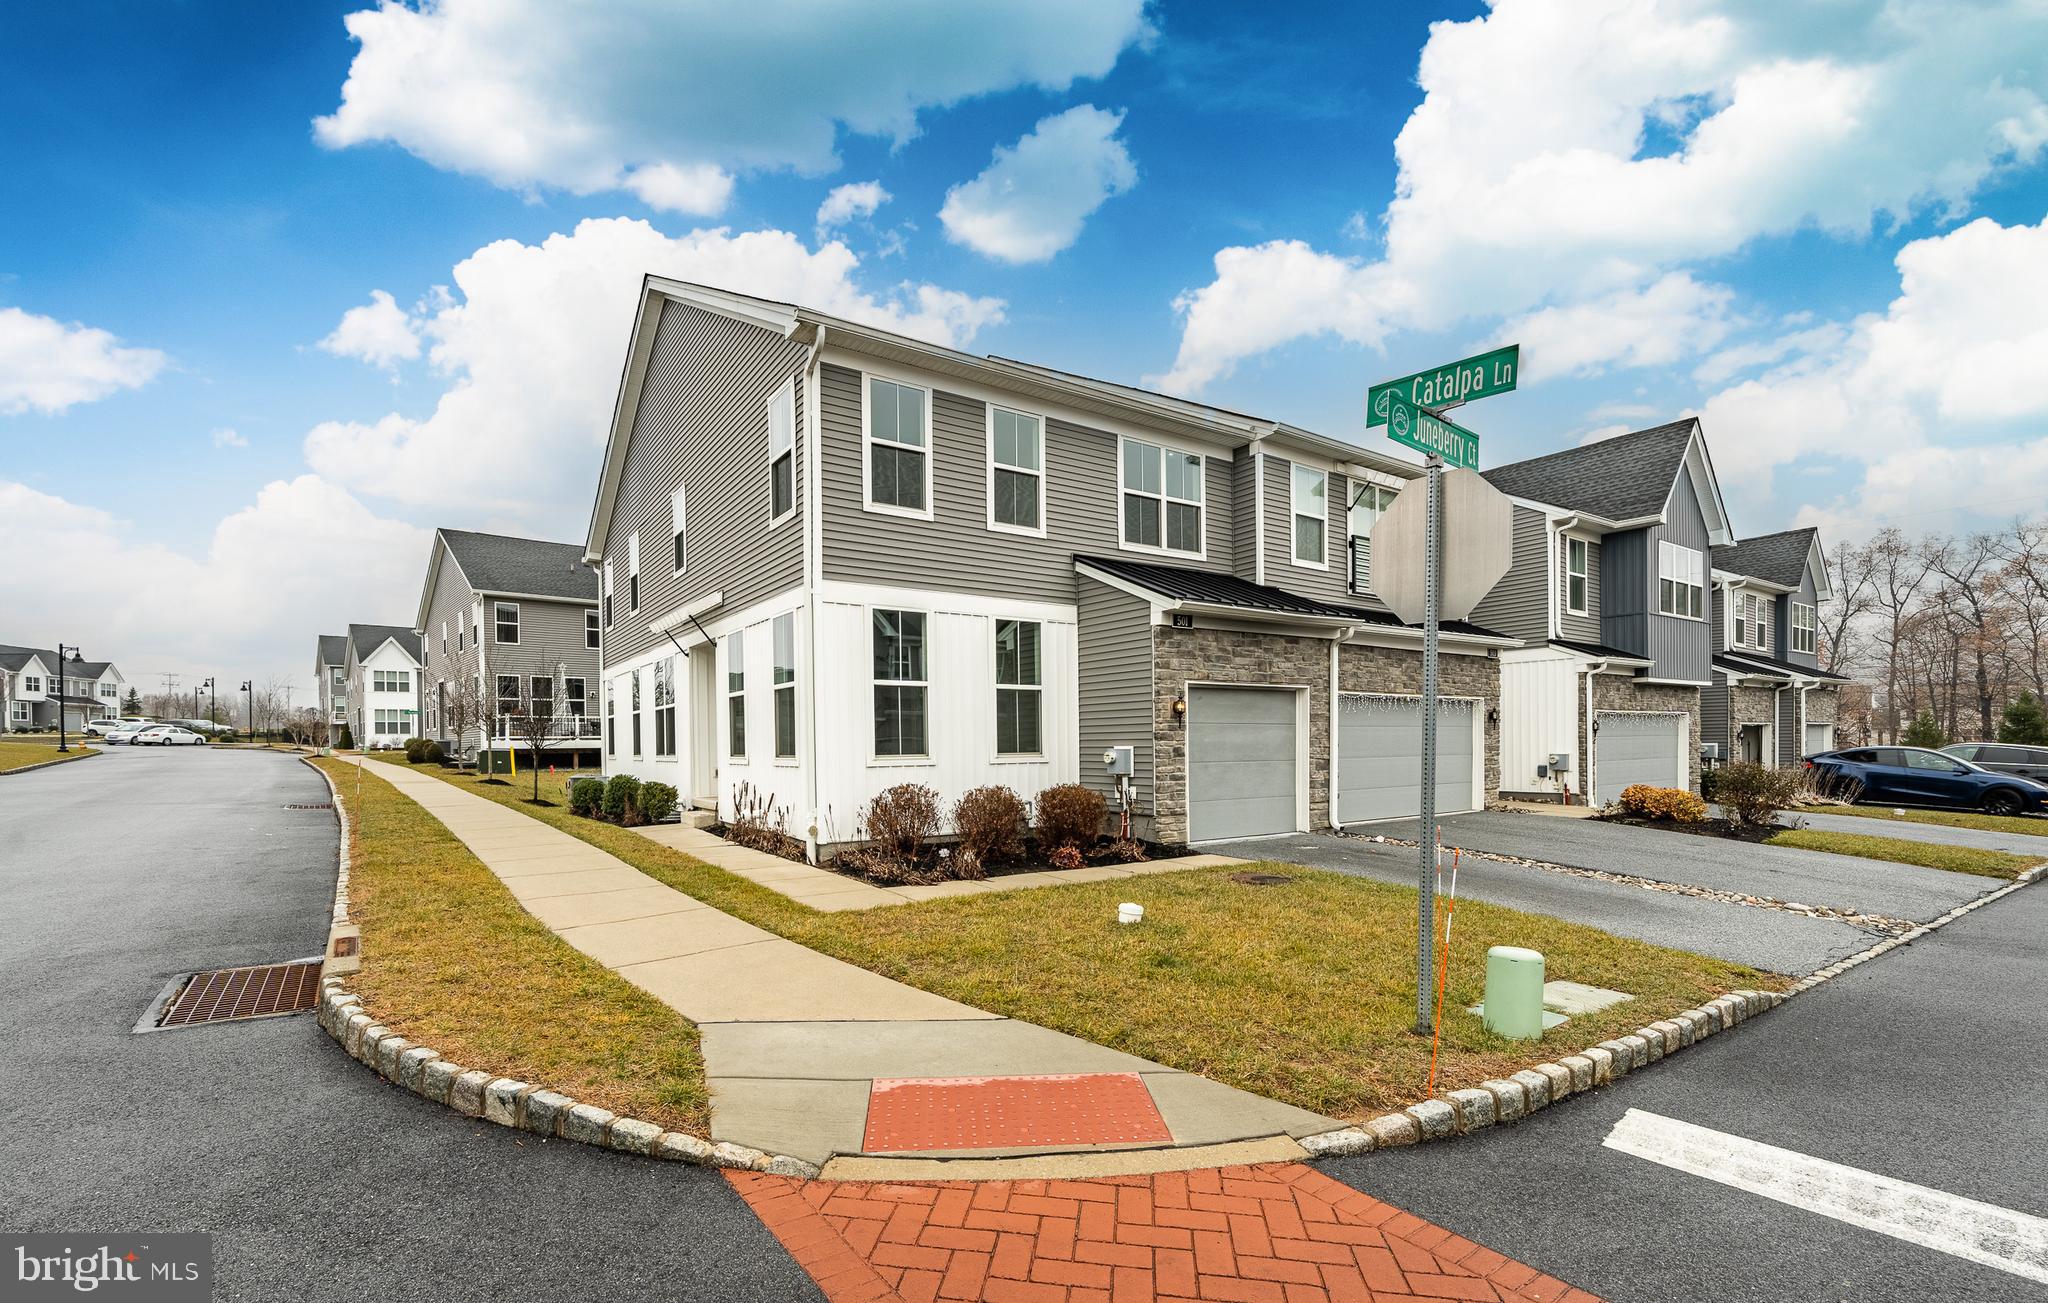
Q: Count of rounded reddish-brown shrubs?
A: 3